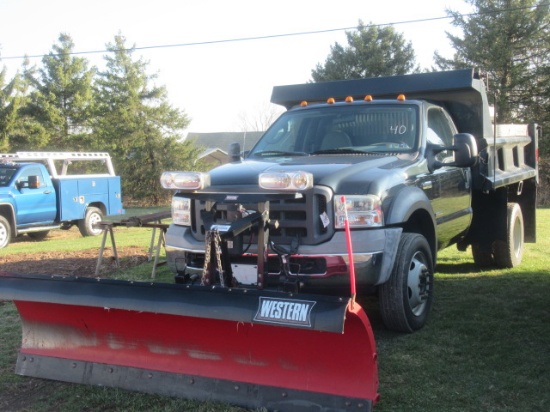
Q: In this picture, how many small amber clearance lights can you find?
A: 5